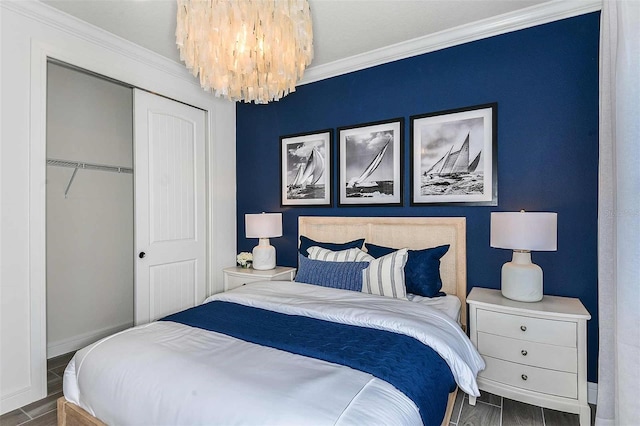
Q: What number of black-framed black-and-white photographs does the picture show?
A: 3